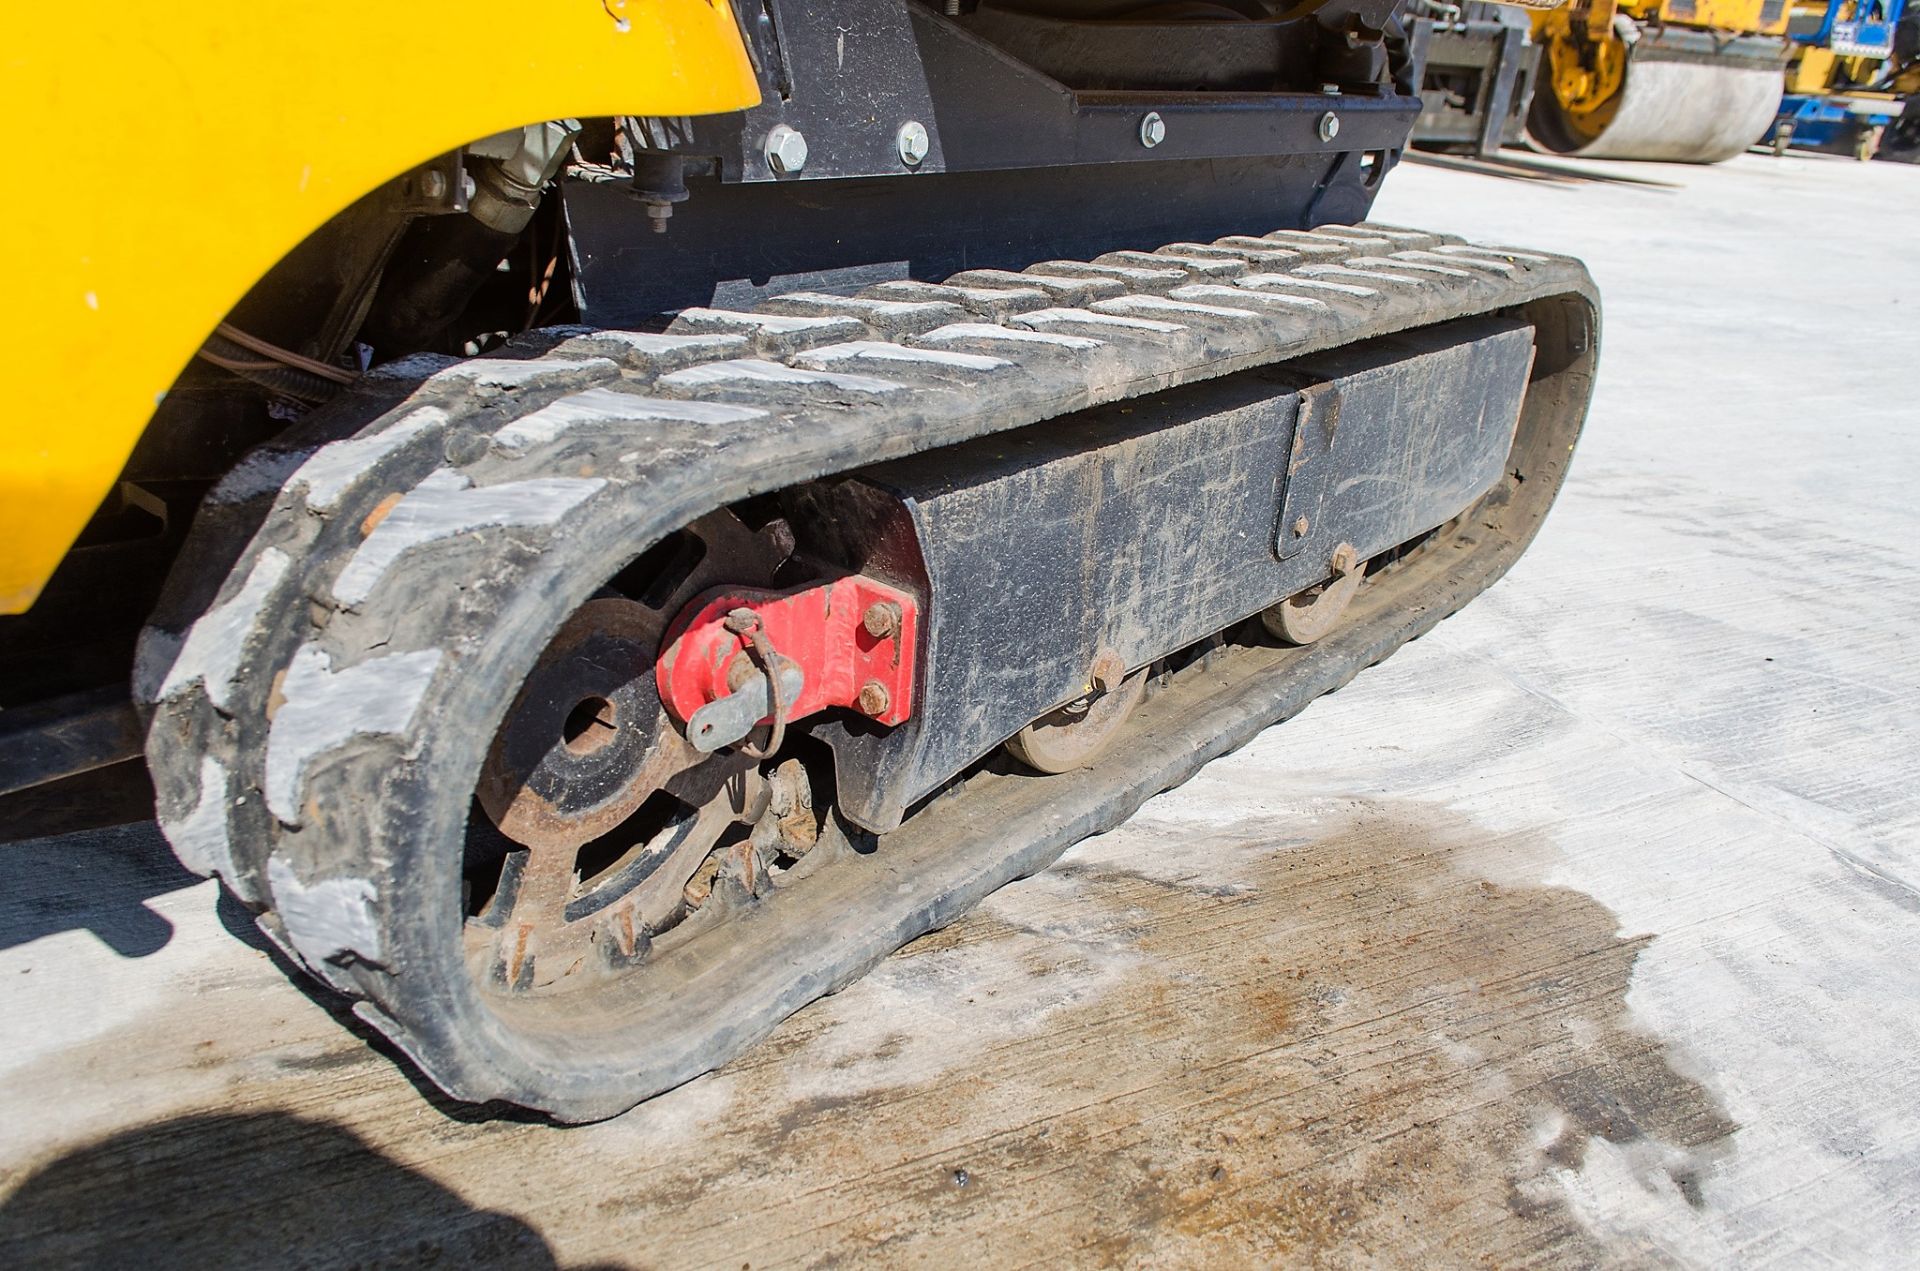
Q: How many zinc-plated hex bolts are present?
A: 4